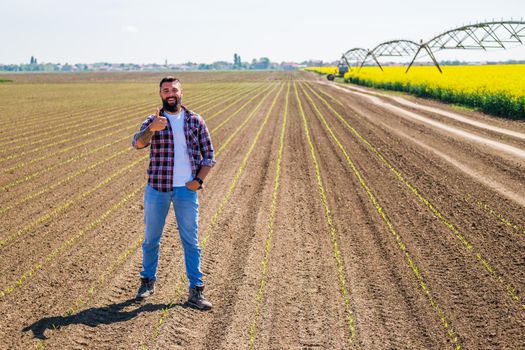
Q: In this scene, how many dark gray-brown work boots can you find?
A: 2